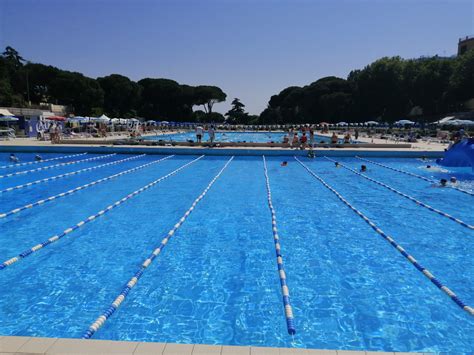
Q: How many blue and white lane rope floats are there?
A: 10